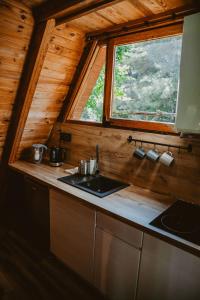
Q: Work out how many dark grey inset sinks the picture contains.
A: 1